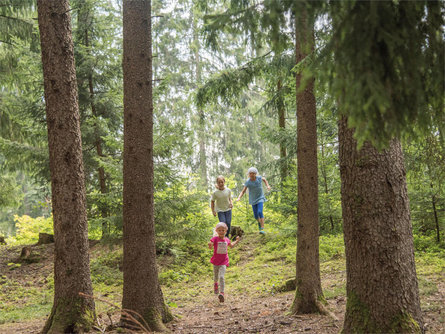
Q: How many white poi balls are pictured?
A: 0